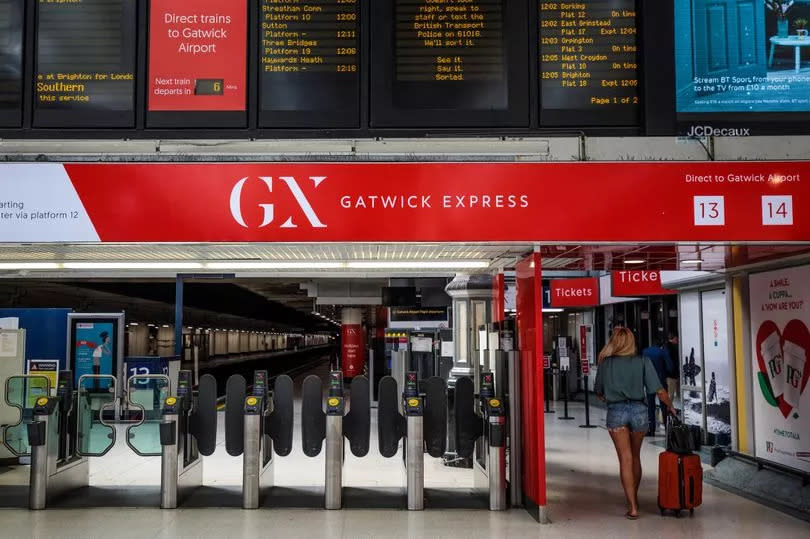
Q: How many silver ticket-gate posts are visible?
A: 6